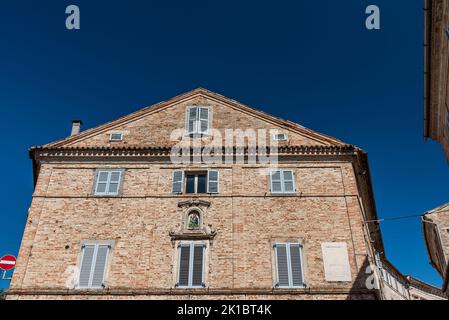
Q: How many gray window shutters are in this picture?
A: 14